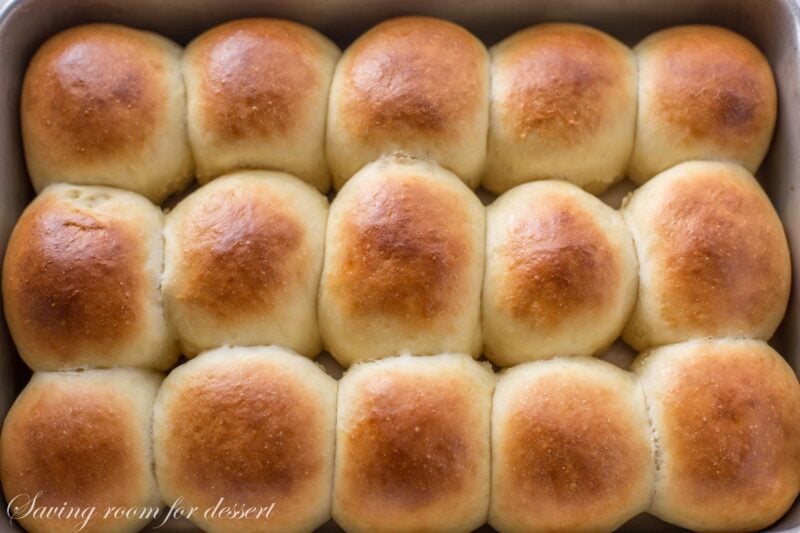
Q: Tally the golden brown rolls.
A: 15